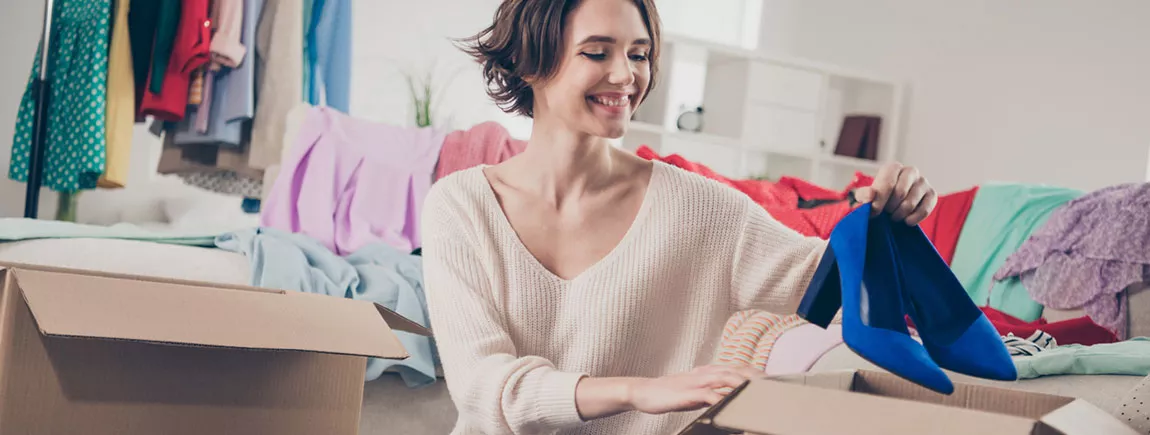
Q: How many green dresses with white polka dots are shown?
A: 1